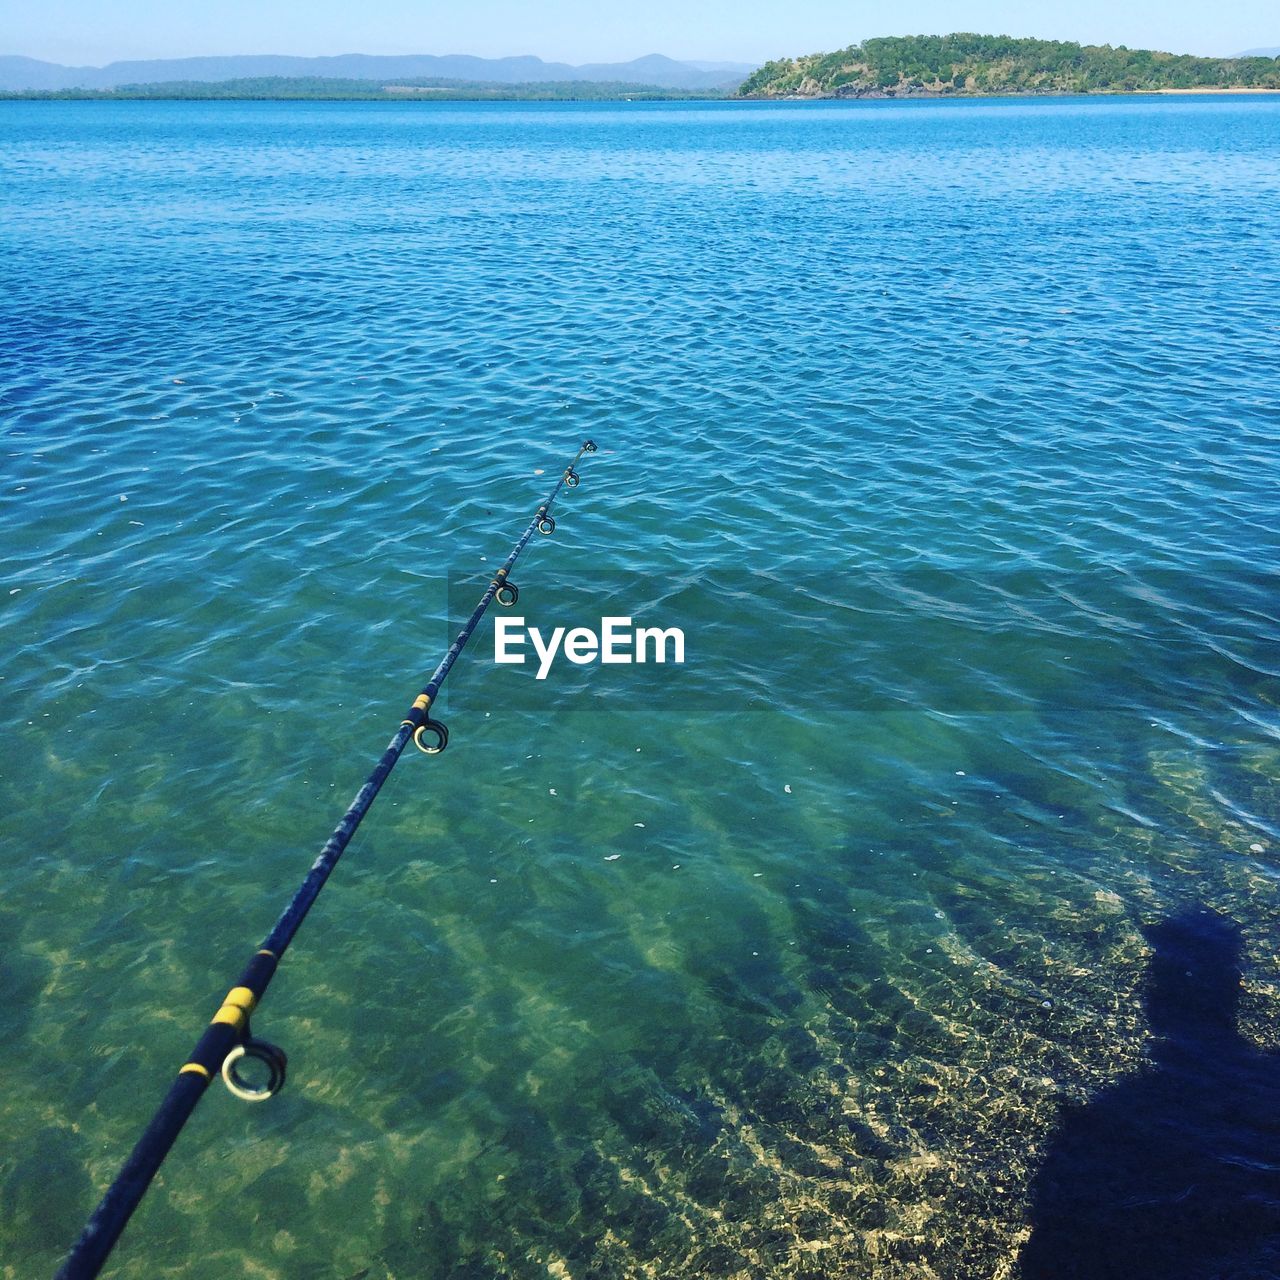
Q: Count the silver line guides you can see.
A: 6